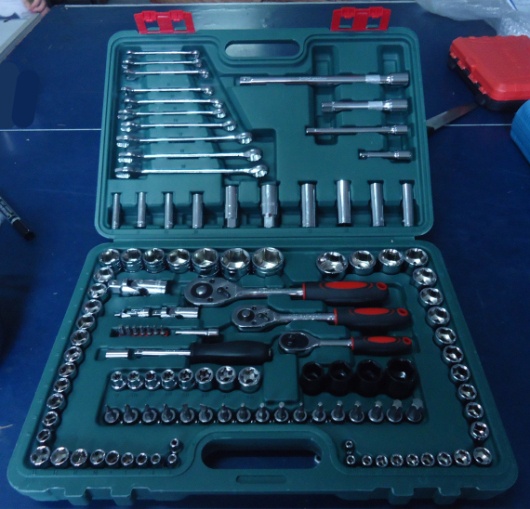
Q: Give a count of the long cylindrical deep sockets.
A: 10